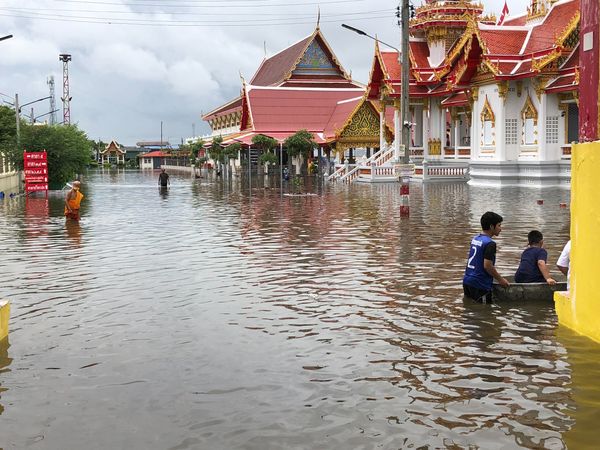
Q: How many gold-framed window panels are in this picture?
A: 2